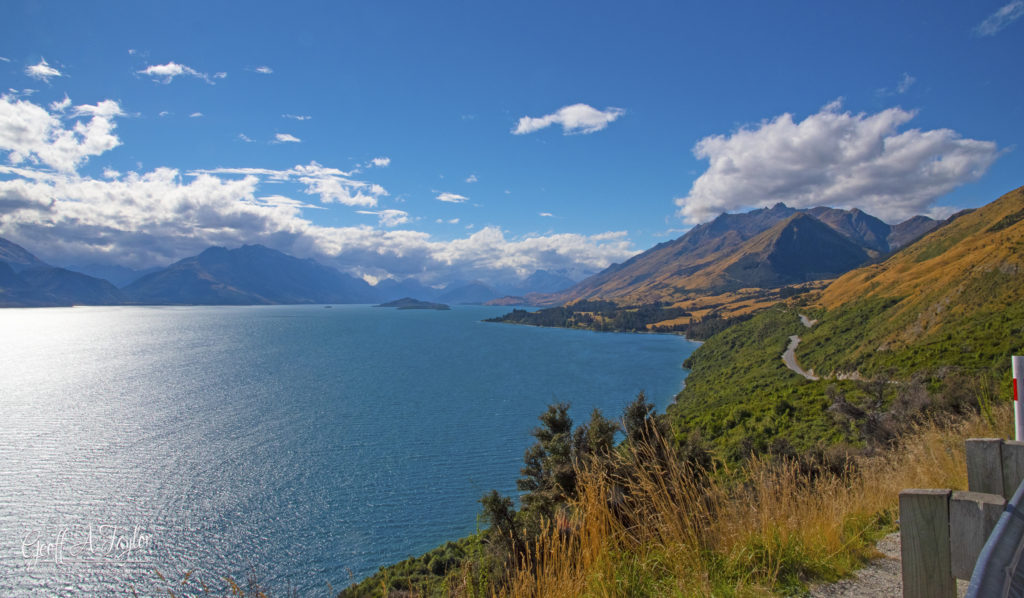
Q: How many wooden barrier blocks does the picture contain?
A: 4